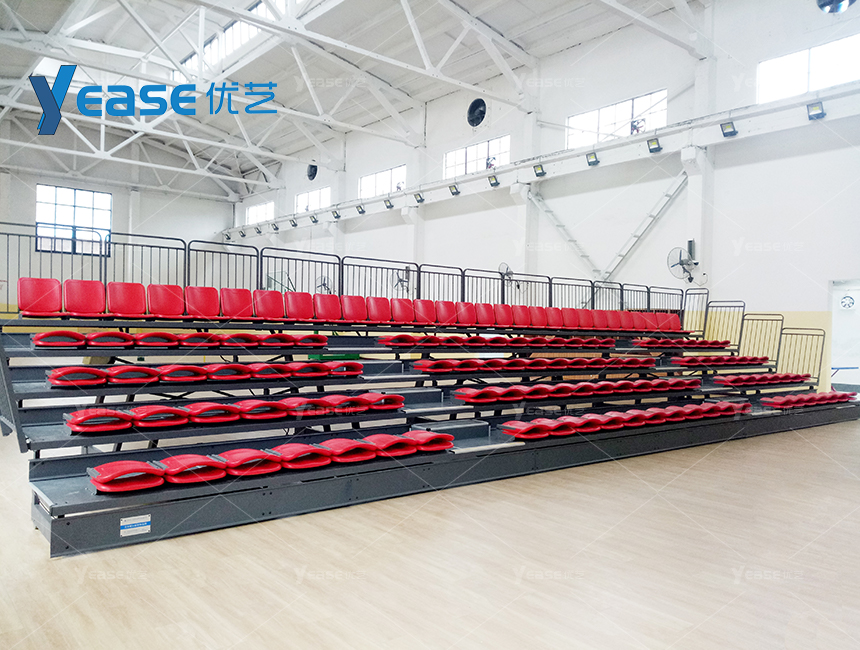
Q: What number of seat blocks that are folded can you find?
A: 12